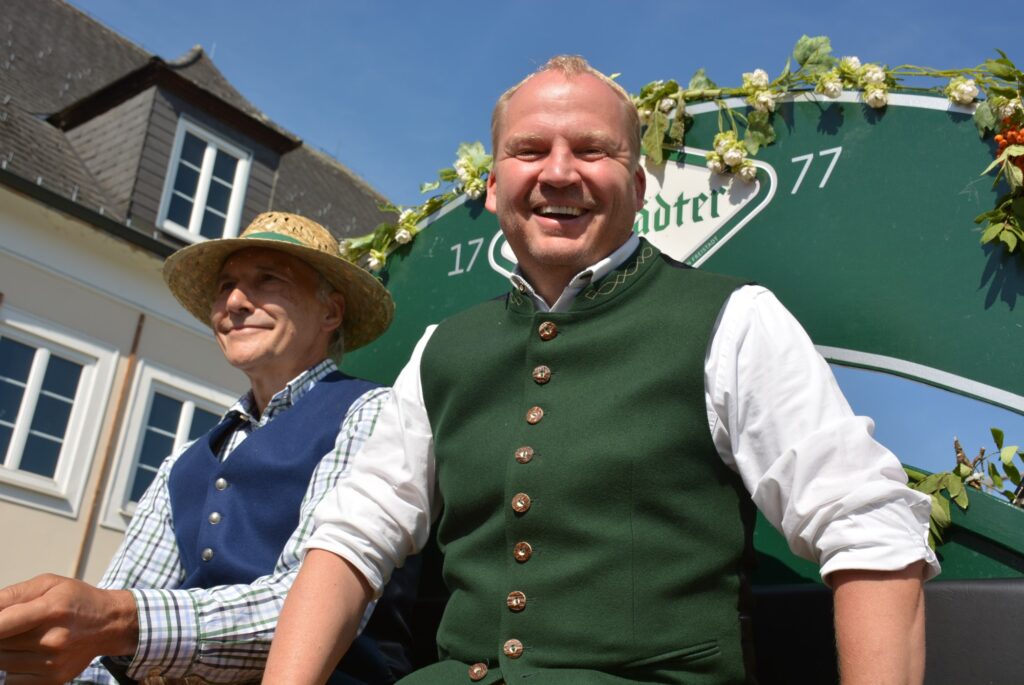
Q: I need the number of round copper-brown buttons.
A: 9